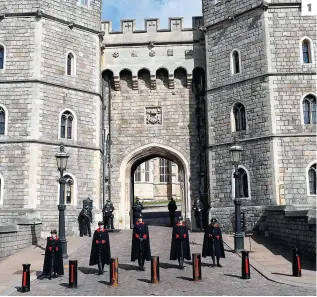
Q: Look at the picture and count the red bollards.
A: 7